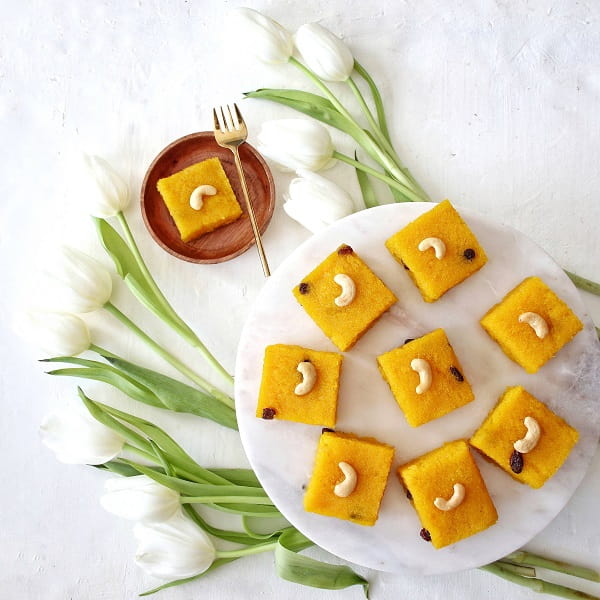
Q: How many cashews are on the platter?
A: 8